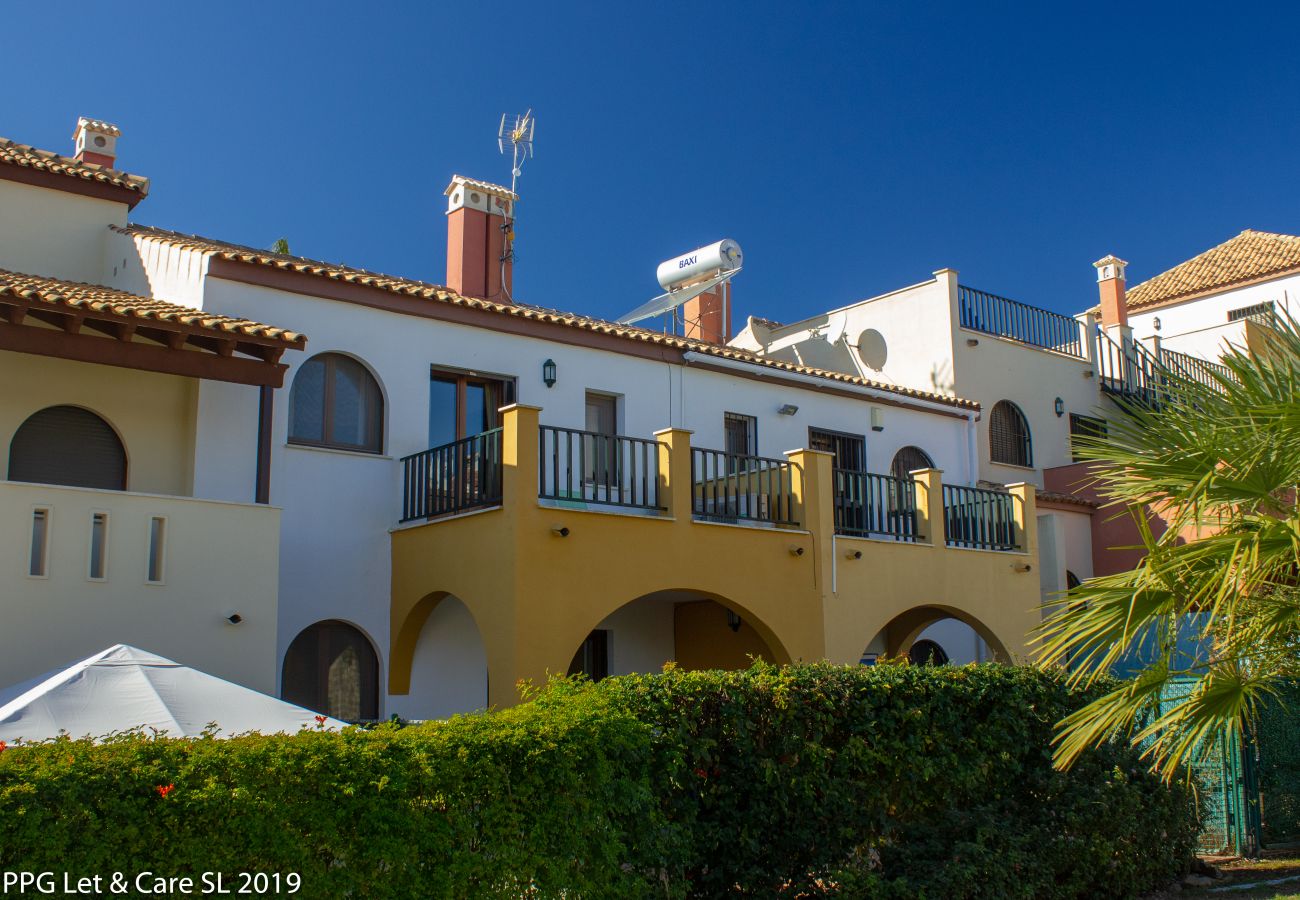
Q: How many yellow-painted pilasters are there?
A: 5